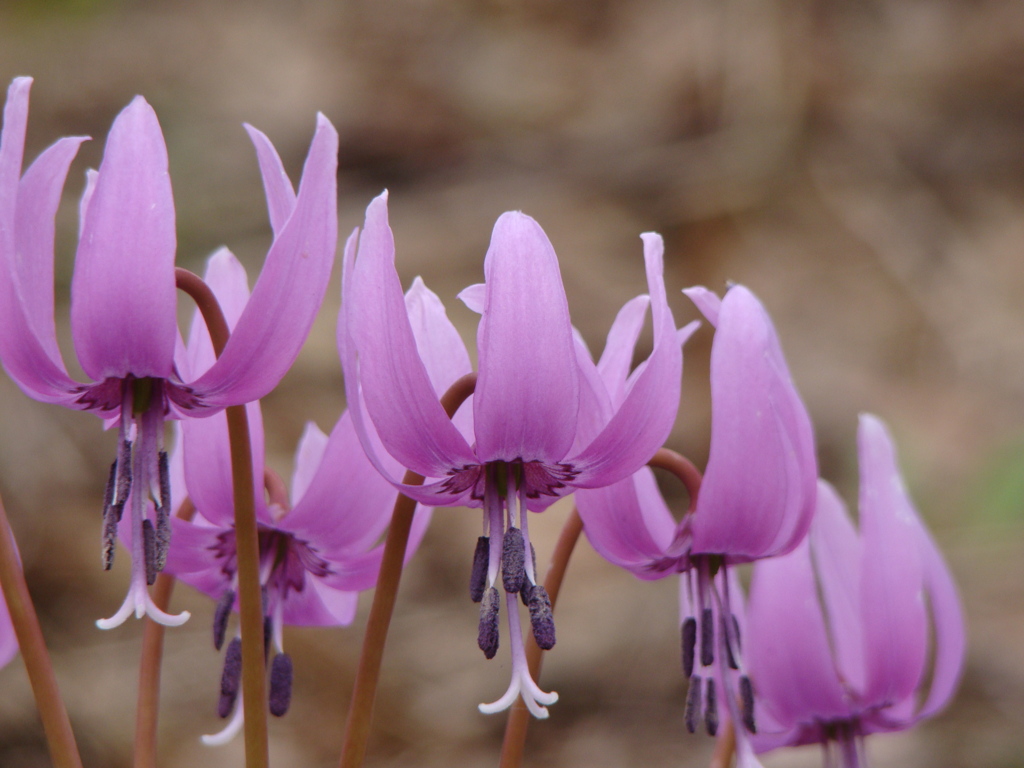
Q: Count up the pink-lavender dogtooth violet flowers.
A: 5